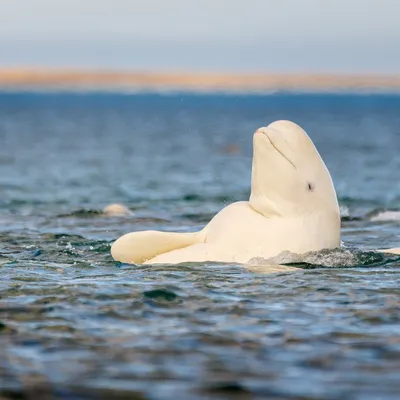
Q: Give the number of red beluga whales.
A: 0